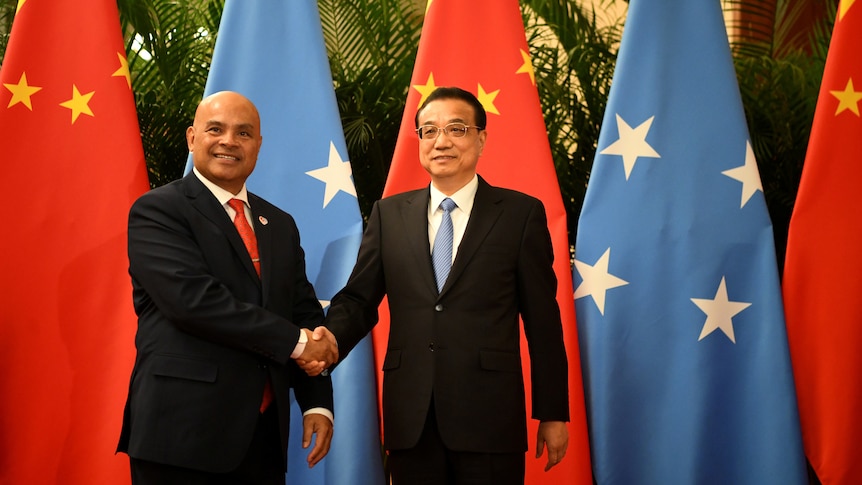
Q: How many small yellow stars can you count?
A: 7